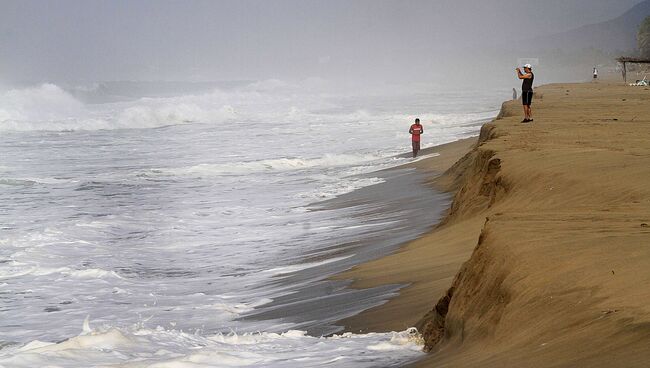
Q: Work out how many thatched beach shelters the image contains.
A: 1